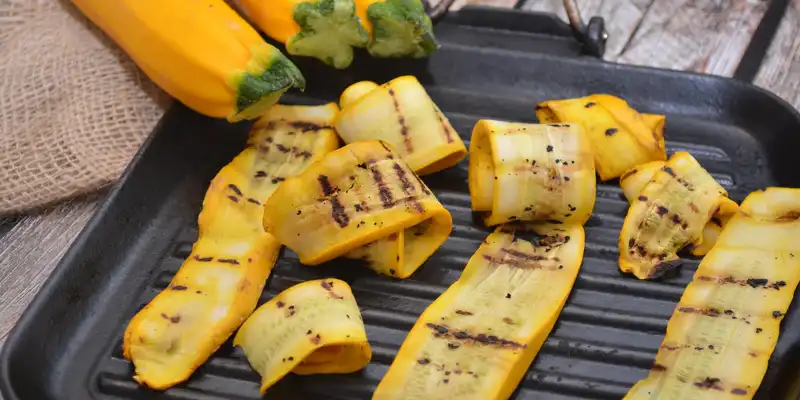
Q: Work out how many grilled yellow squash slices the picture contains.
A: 9